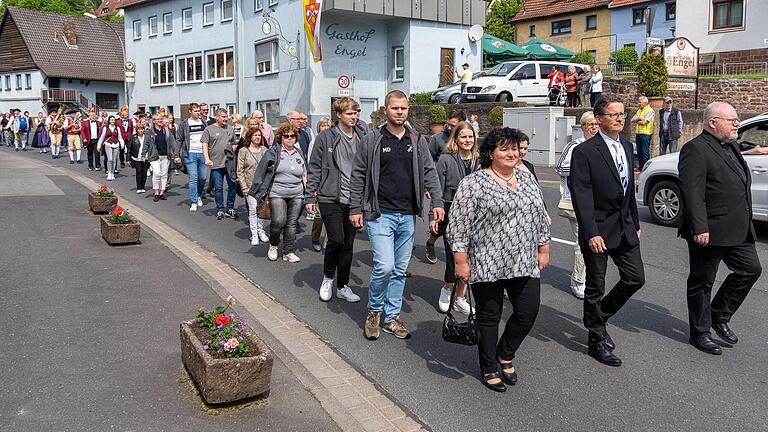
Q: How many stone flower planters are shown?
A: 3